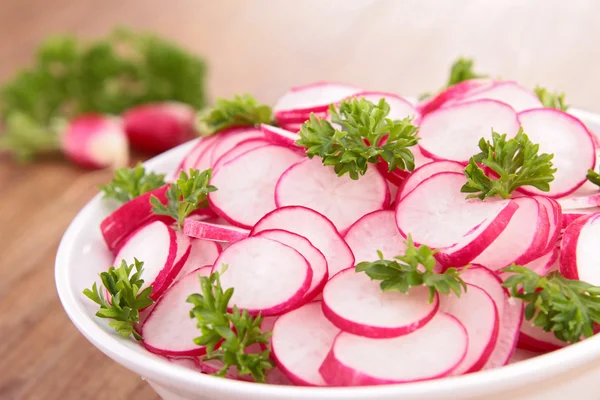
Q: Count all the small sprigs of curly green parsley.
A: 12